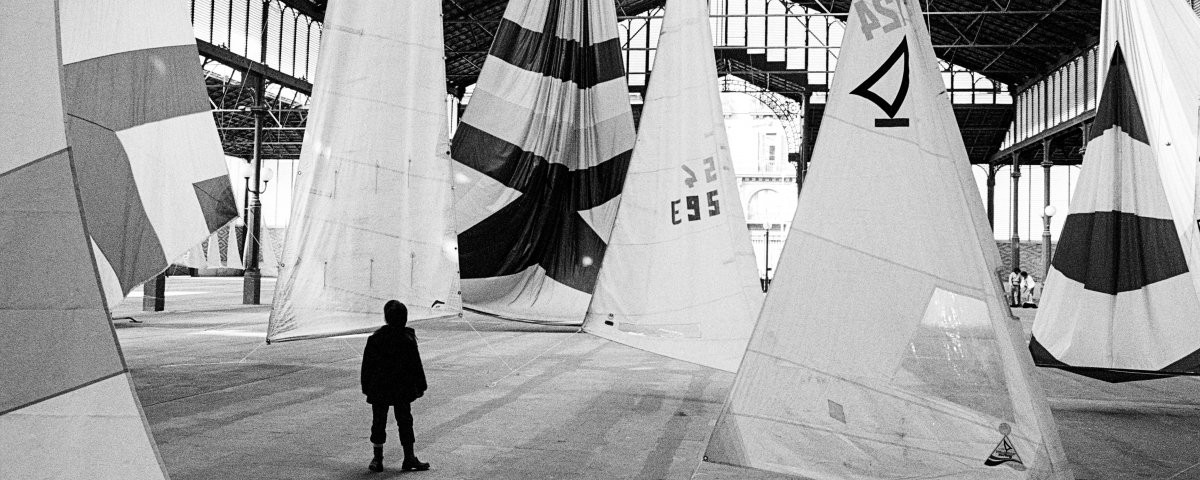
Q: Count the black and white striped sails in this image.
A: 2